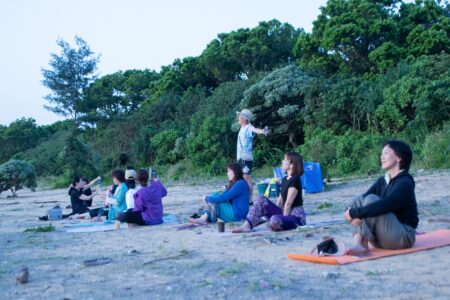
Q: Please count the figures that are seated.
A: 8